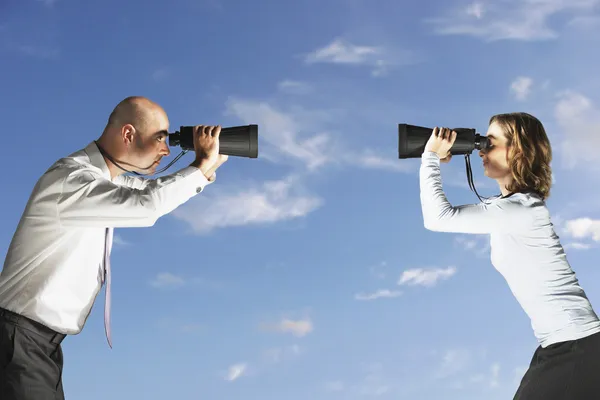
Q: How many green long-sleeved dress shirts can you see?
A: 0